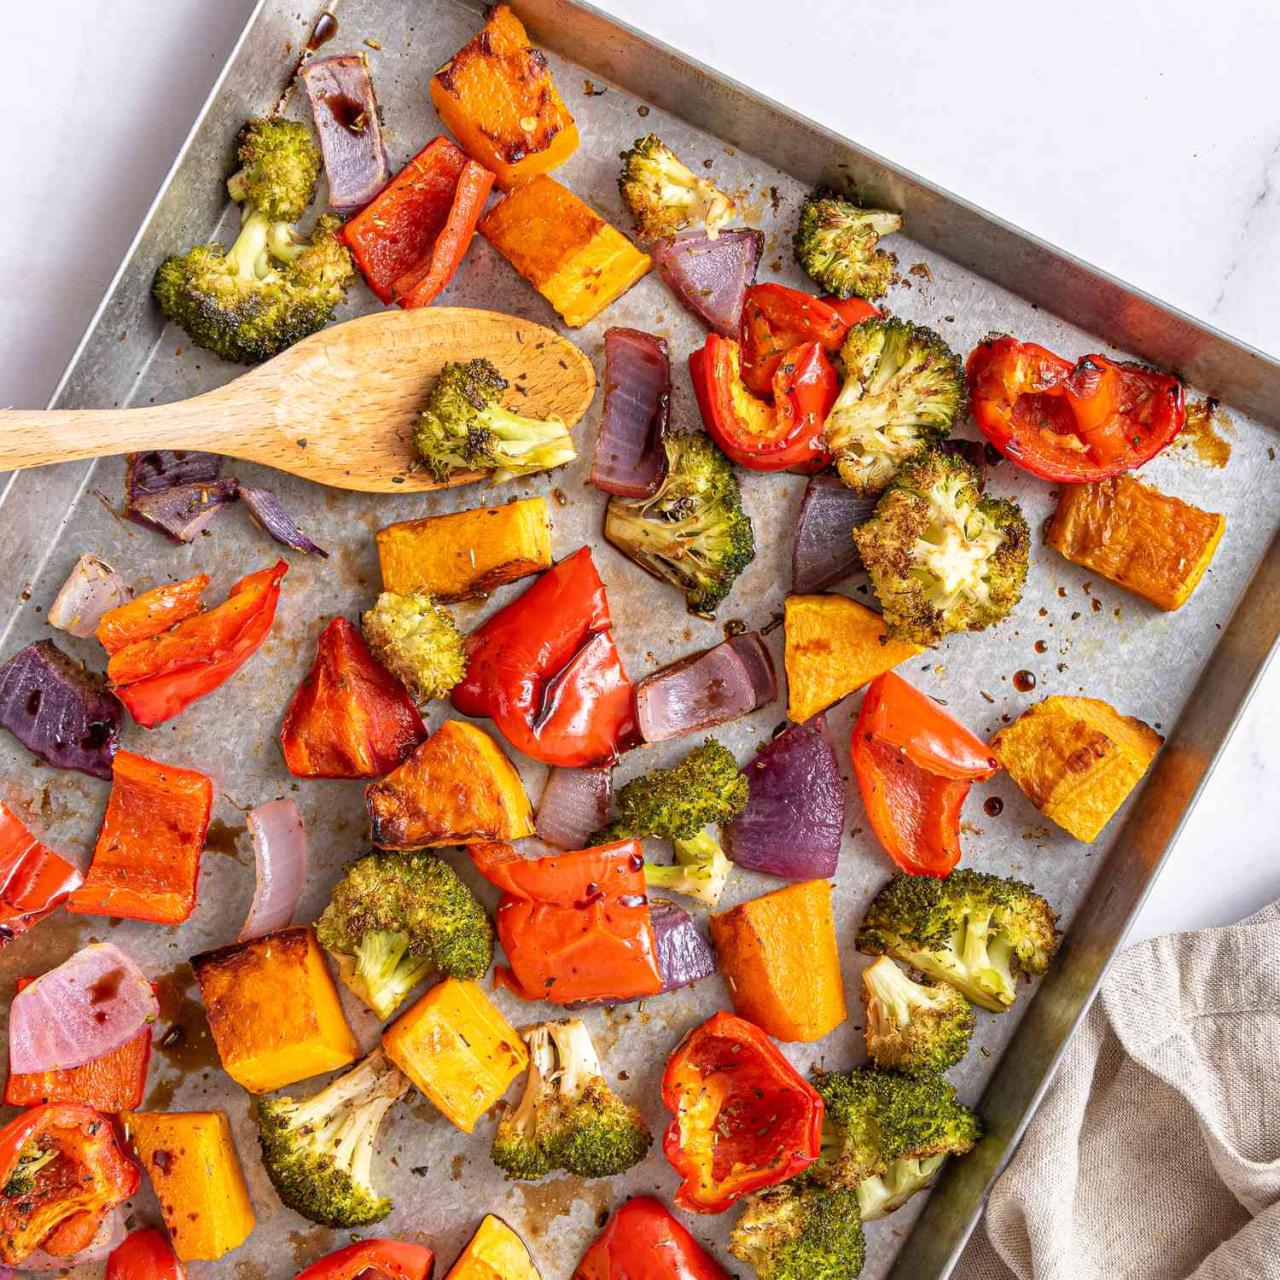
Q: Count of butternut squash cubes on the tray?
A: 12